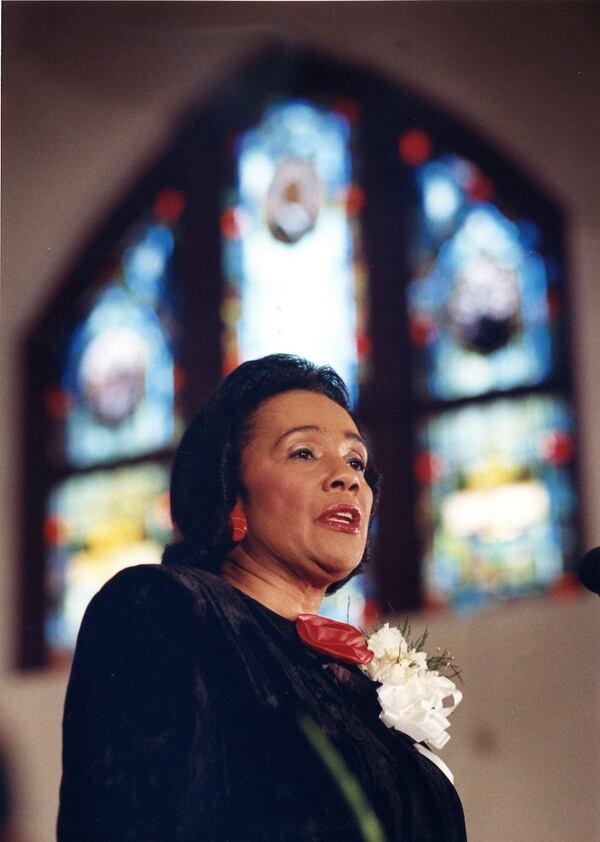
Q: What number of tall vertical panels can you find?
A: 3